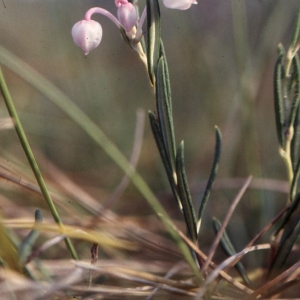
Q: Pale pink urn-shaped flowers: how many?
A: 3